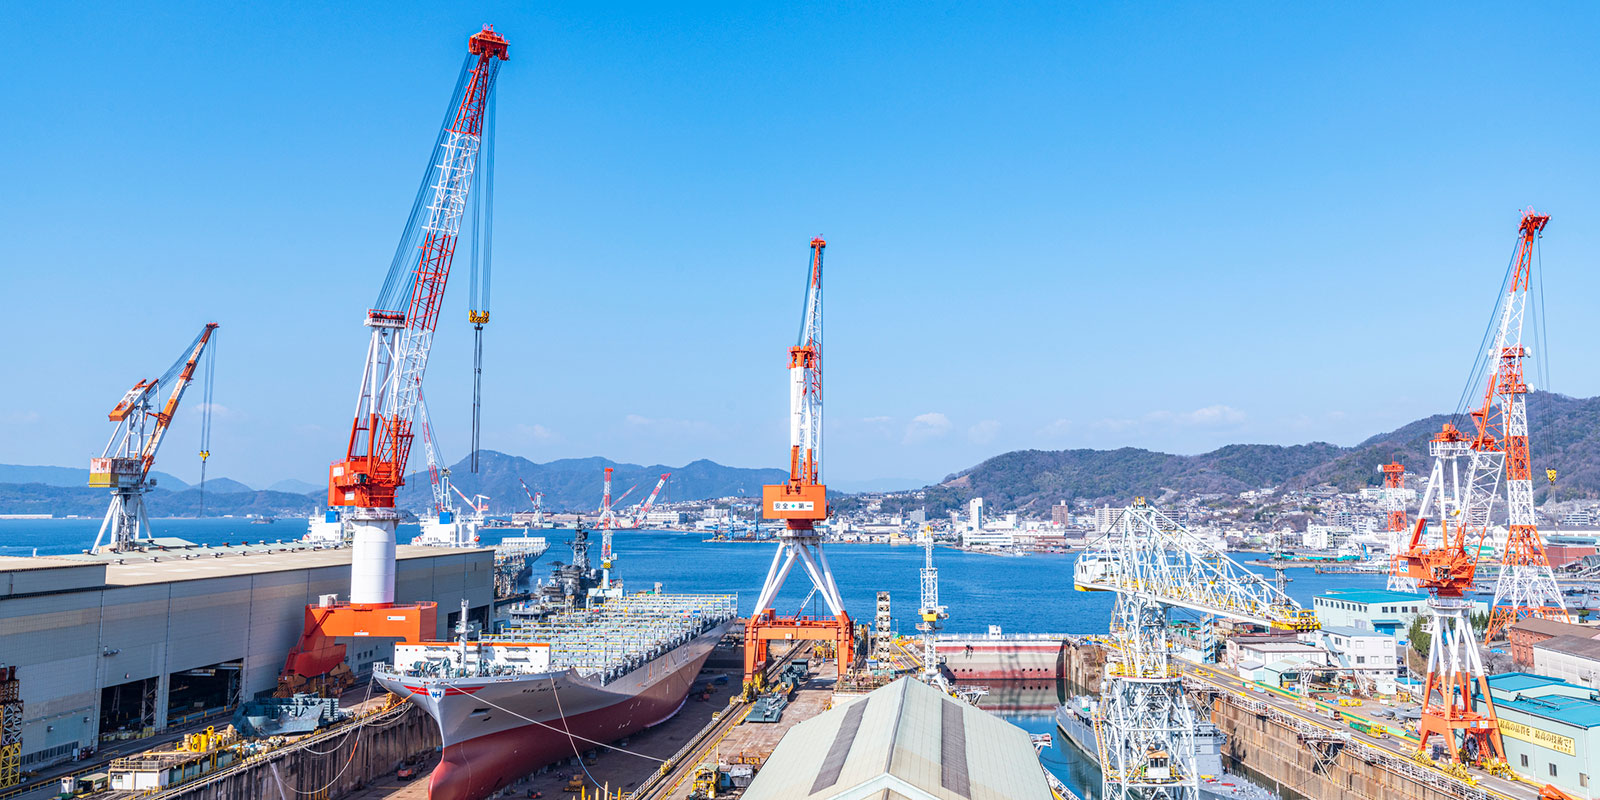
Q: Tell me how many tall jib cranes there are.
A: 4